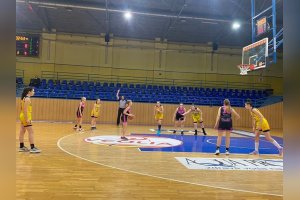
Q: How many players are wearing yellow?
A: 5